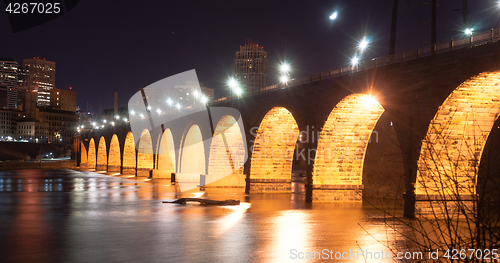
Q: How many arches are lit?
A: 12